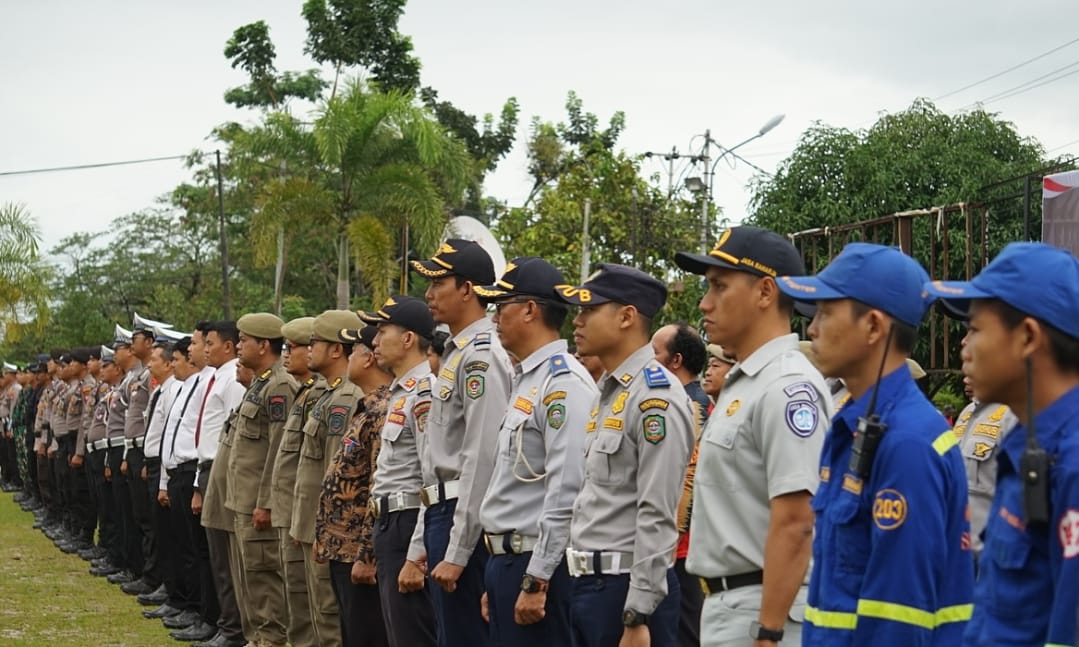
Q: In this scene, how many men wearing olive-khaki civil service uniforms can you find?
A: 4